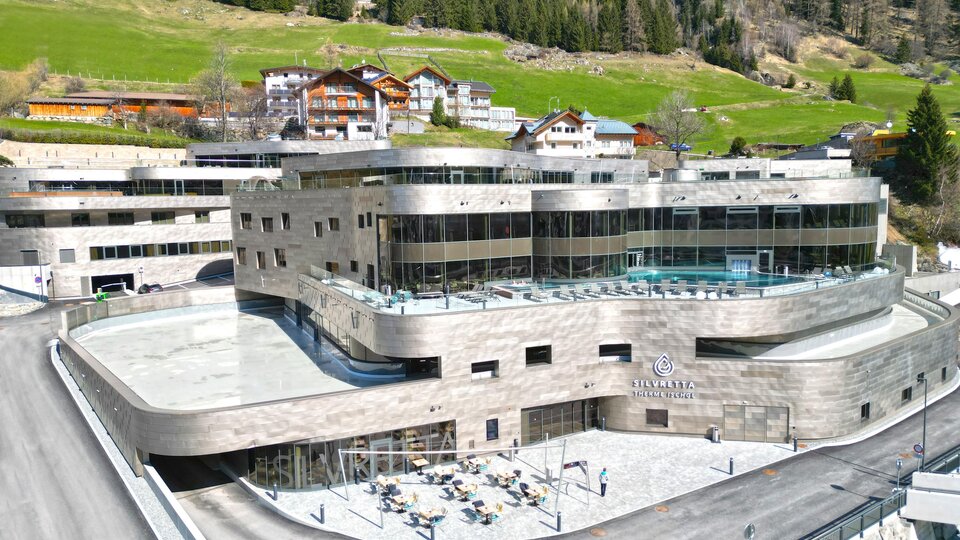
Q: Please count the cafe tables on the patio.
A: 10